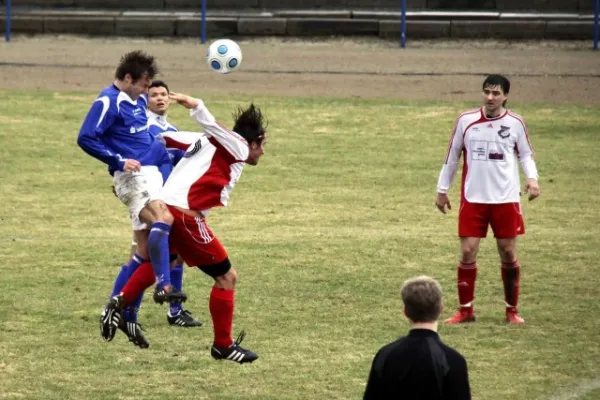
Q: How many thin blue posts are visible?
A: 4